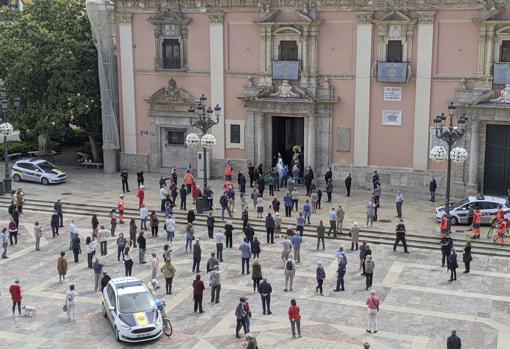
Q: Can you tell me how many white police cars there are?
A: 3